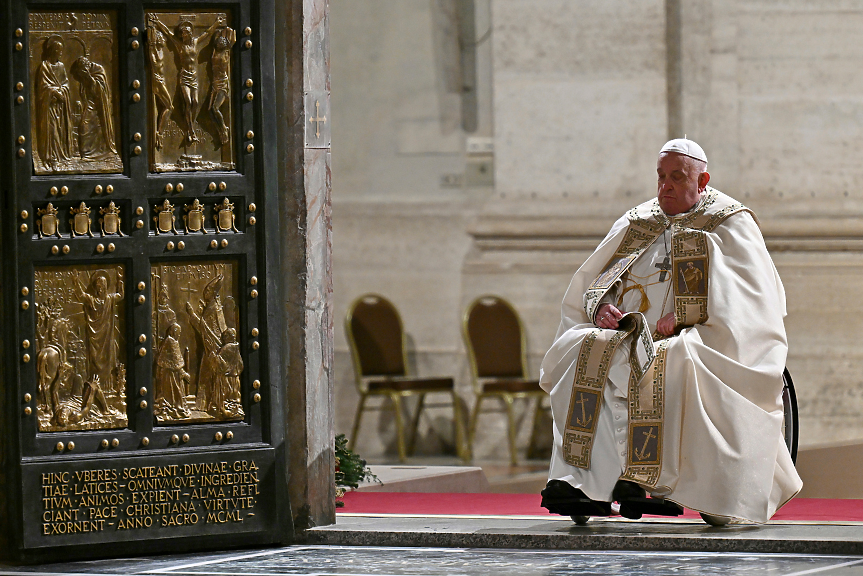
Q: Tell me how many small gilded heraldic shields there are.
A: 6